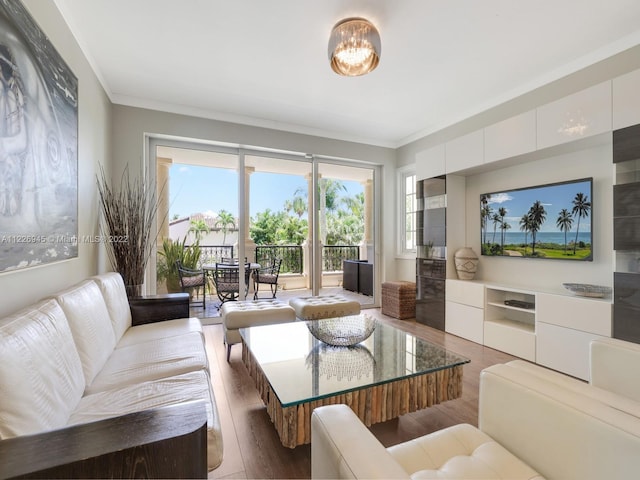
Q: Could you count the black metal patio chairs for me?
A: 4